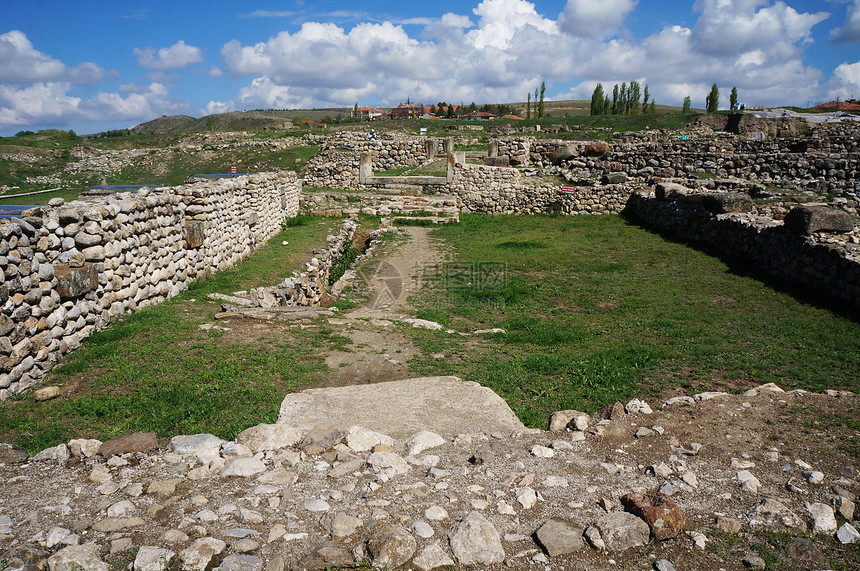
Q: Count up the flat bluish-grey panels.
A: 3